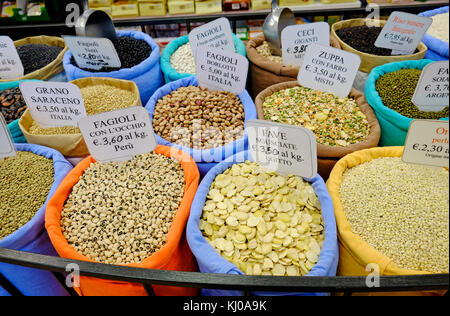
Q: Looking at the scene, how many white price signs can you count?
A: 13